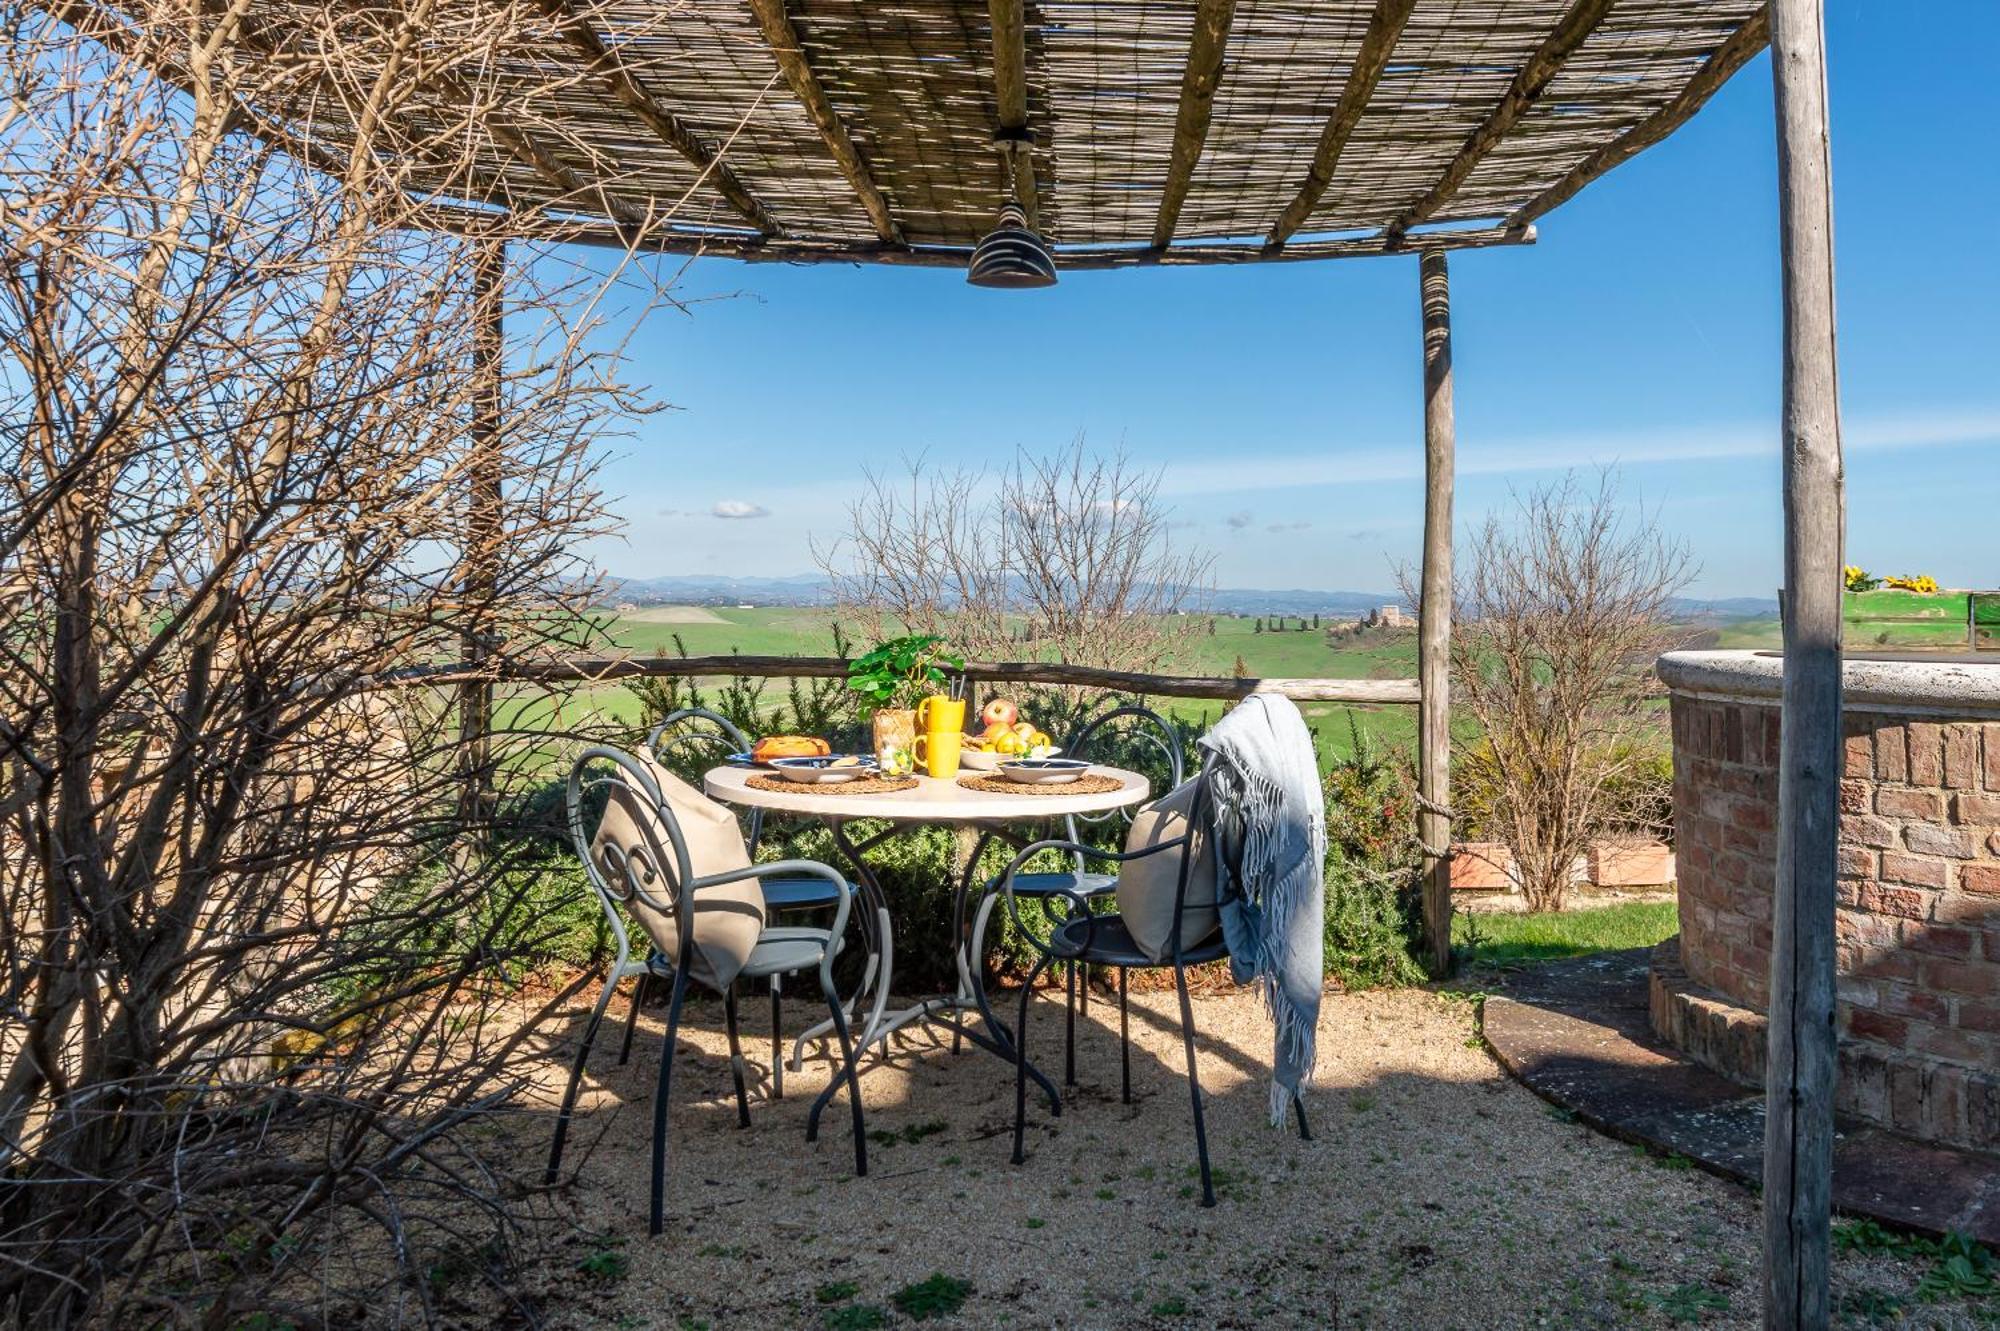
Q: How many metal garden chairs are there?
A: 4